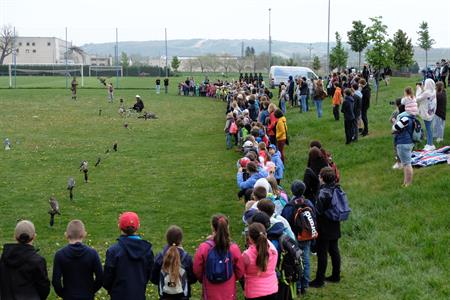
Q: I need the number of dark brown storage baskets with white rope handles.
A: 0